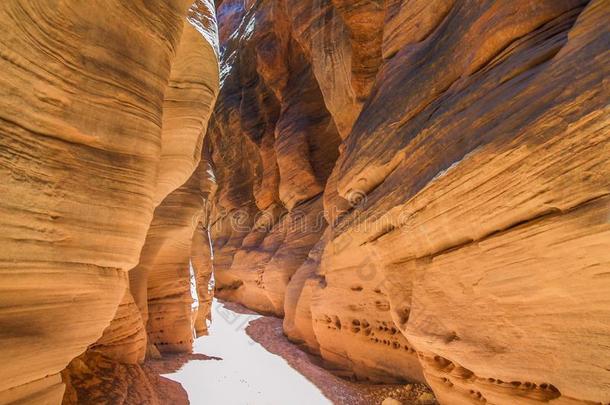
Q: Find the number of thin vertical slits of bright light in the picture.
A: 2